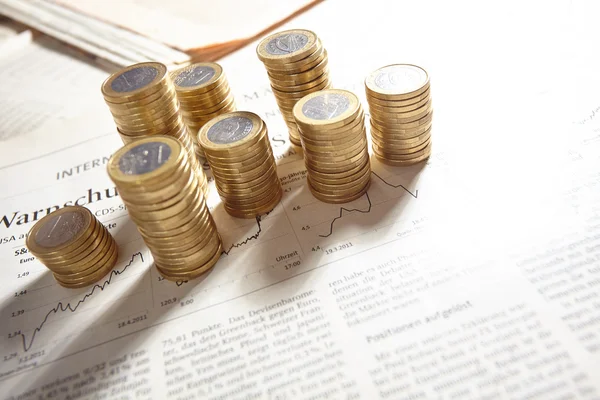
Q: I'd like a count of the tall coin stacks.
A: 7